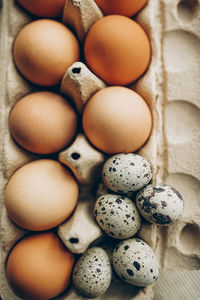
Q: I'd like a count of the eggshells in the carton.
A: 13